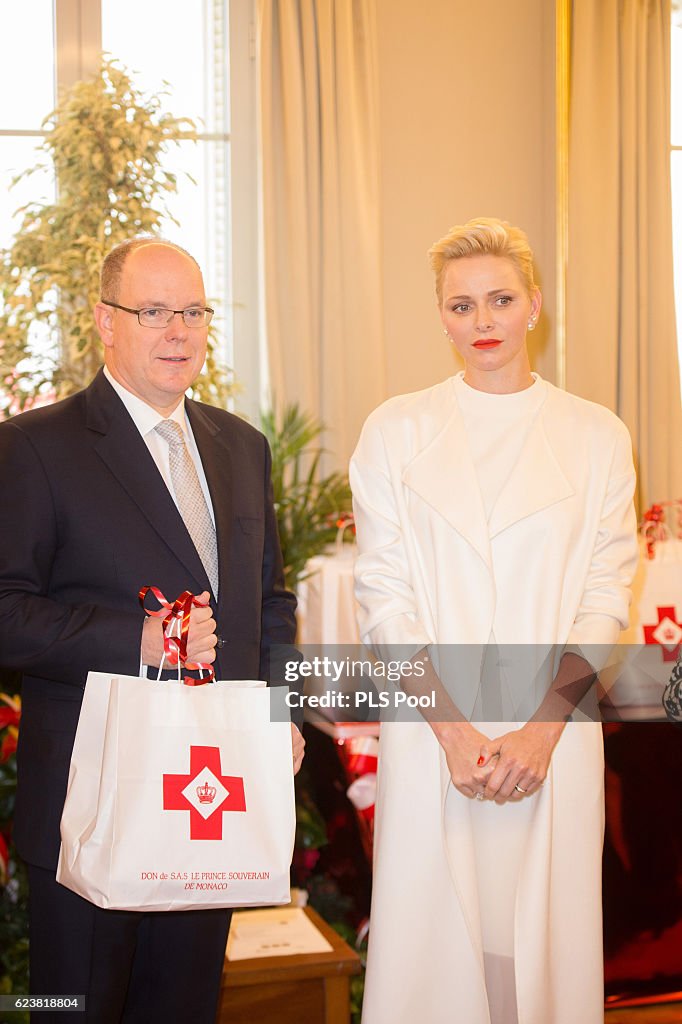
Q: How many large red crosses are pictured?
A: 2